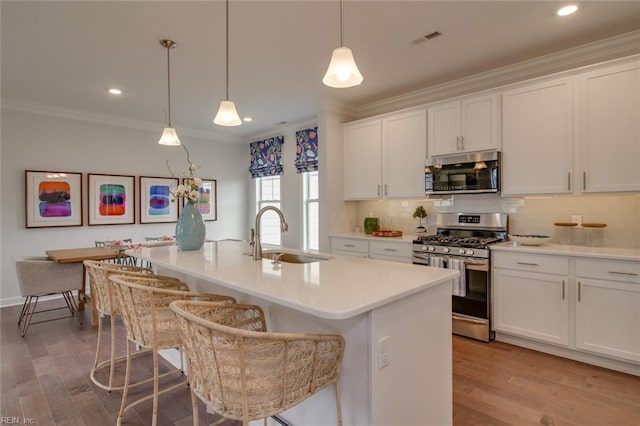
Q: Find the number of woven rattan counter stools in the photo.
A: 3